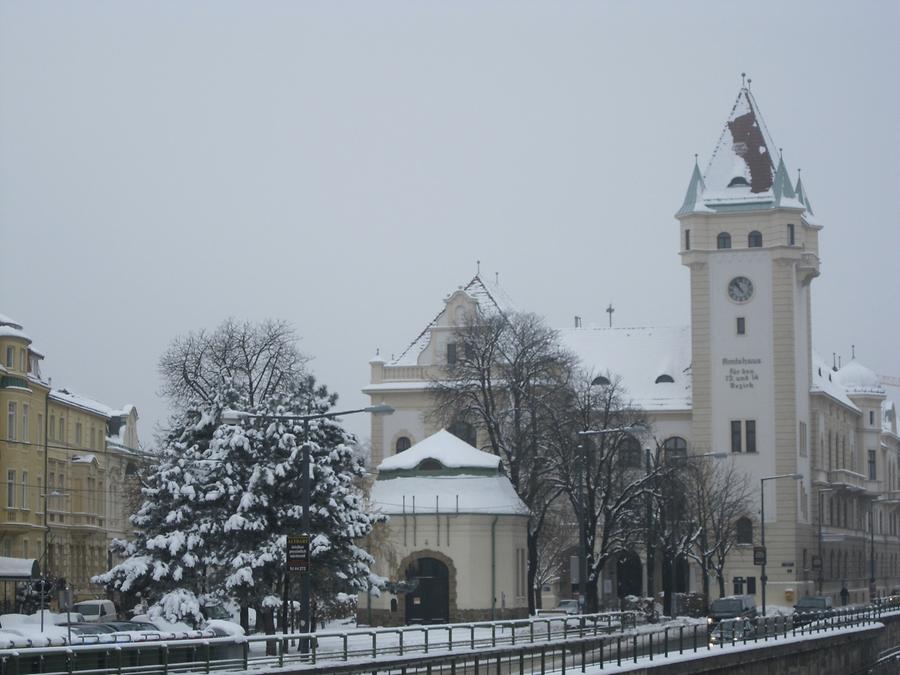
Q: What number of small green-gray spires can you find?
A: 3